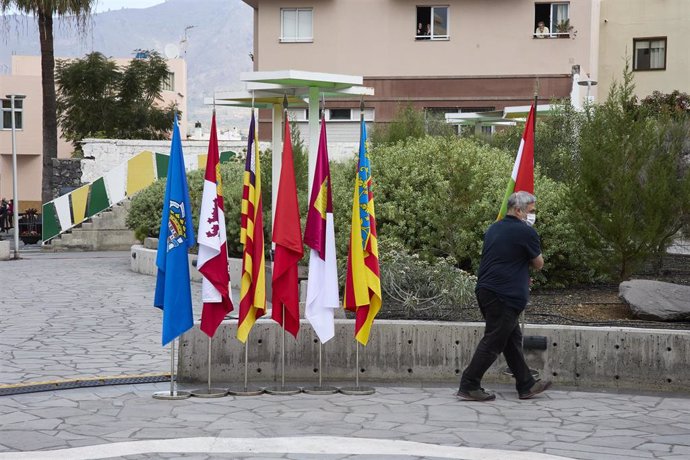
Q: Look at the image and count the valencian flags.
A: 1